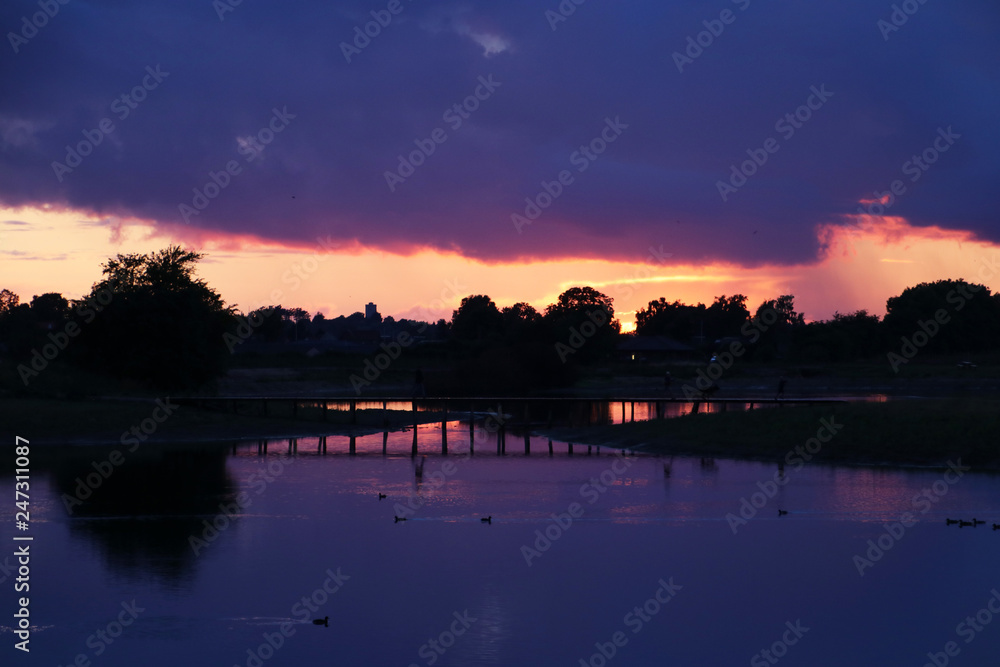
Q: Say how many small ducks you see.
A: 9